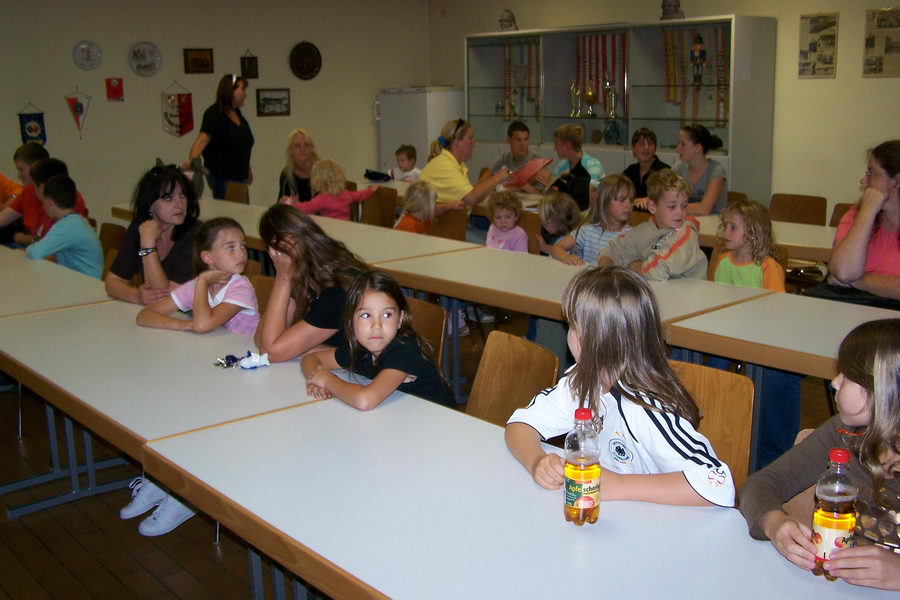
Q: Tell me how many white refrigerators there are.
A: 1